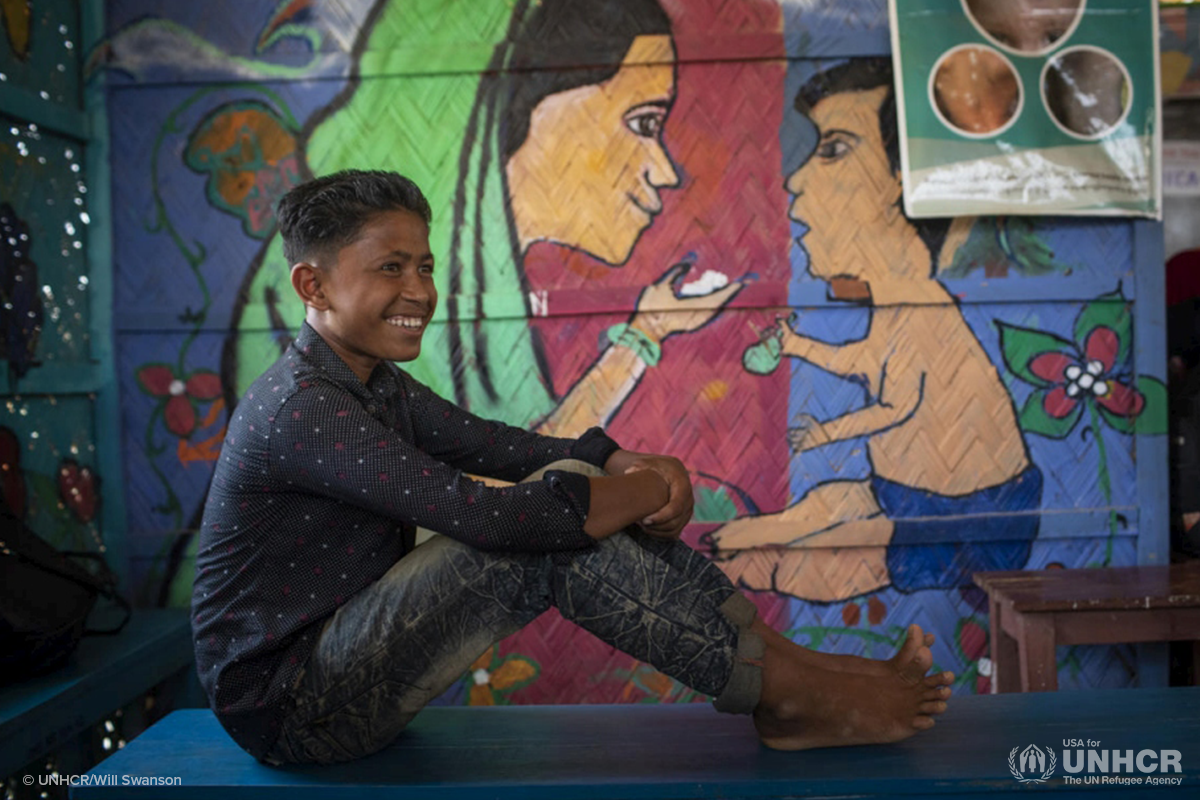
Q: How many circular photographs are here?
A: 3